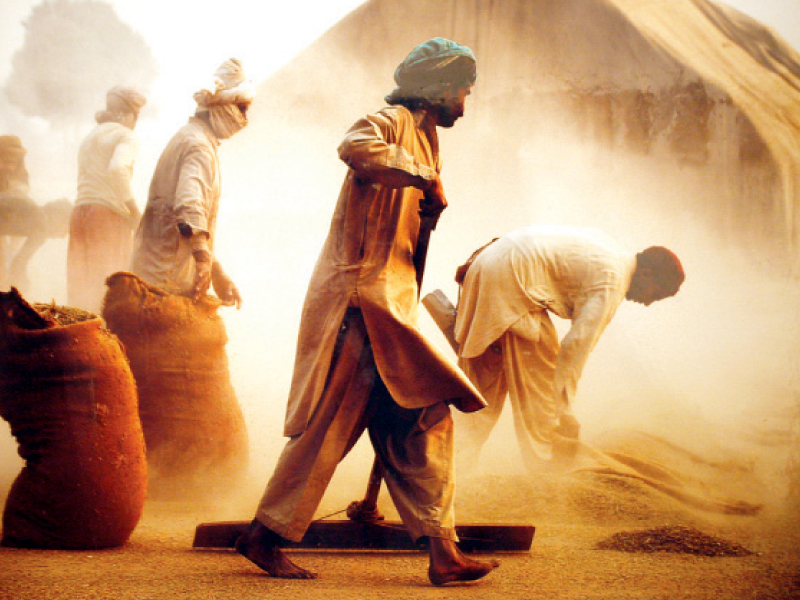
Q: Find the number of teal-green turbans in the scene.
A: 1